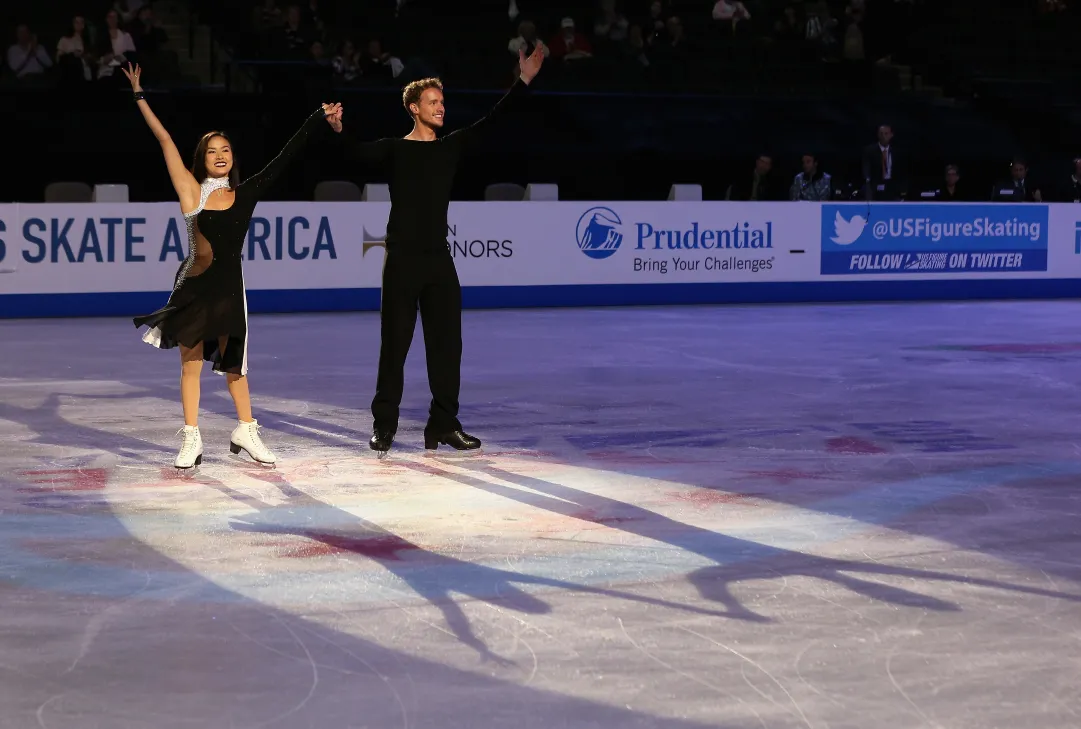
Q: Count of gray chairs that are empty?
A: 3